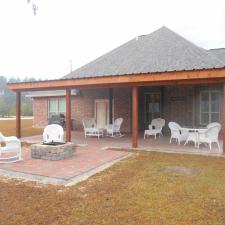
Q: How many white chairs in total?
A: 7